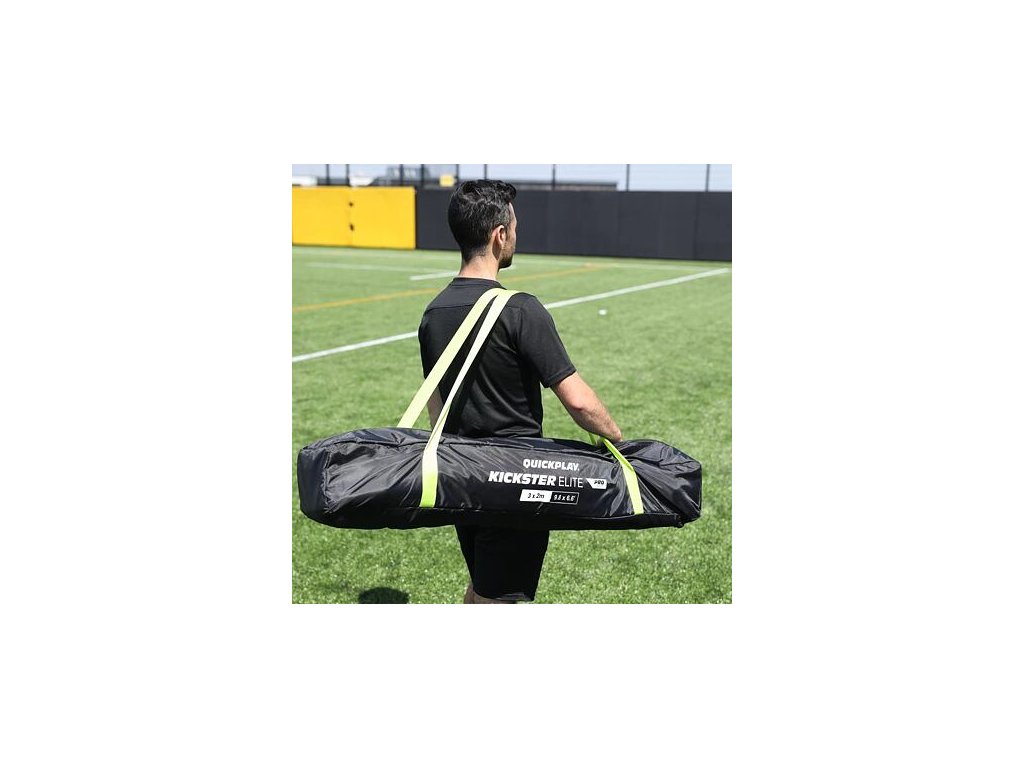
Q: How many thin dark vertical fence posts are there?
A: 9